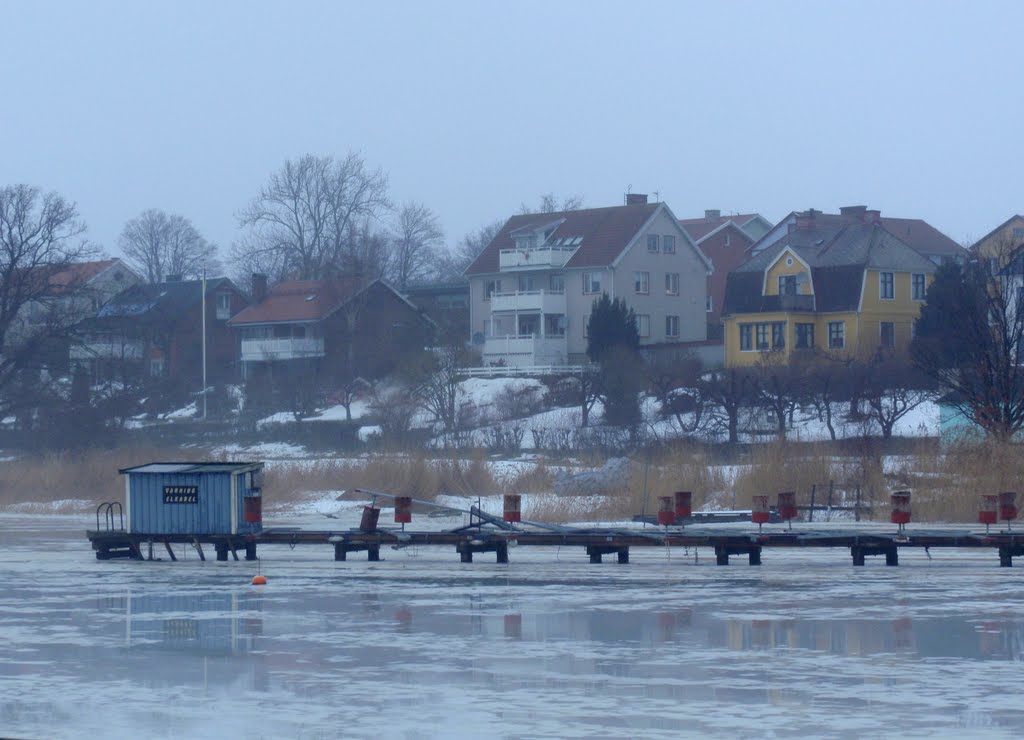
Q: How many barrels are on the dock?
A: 11